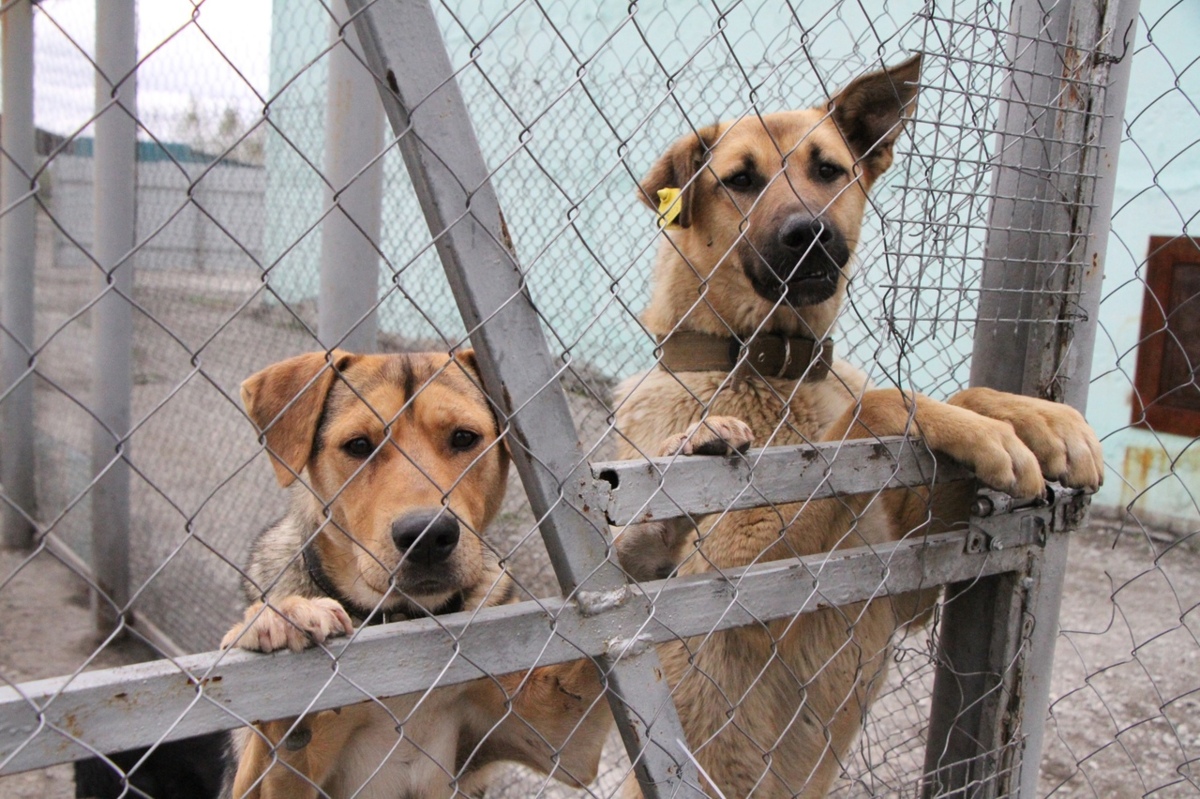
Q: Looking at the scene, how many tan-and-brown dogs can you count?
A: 2